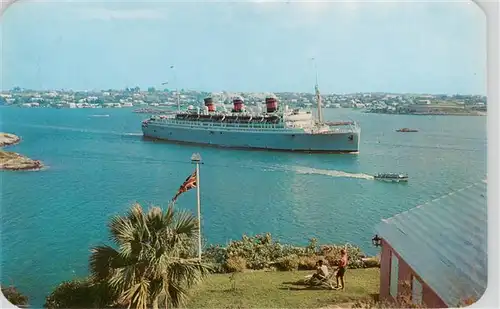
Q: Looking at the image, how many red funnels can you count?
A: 3